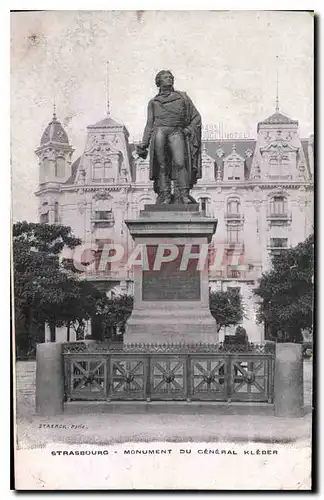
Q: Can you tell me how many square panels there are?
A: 5